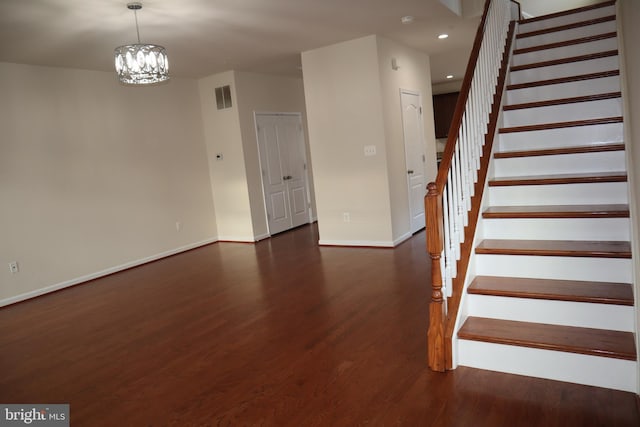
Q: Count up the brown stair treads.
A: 13